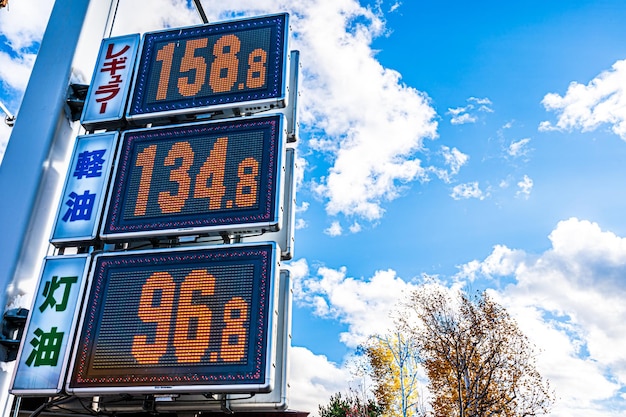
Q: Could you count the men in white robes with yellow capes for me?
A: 0